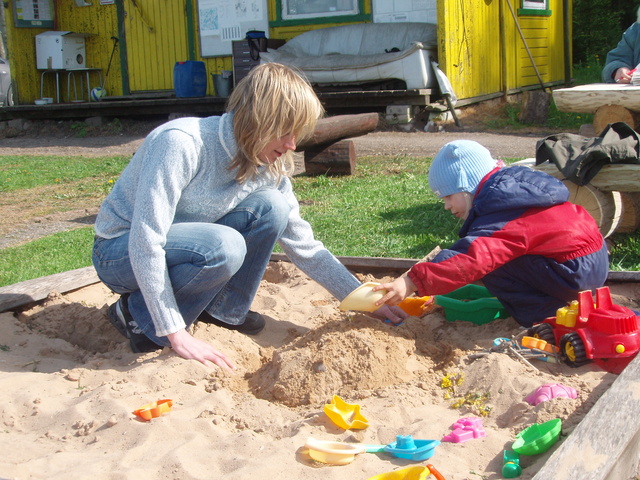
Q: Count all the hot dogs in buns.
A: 0